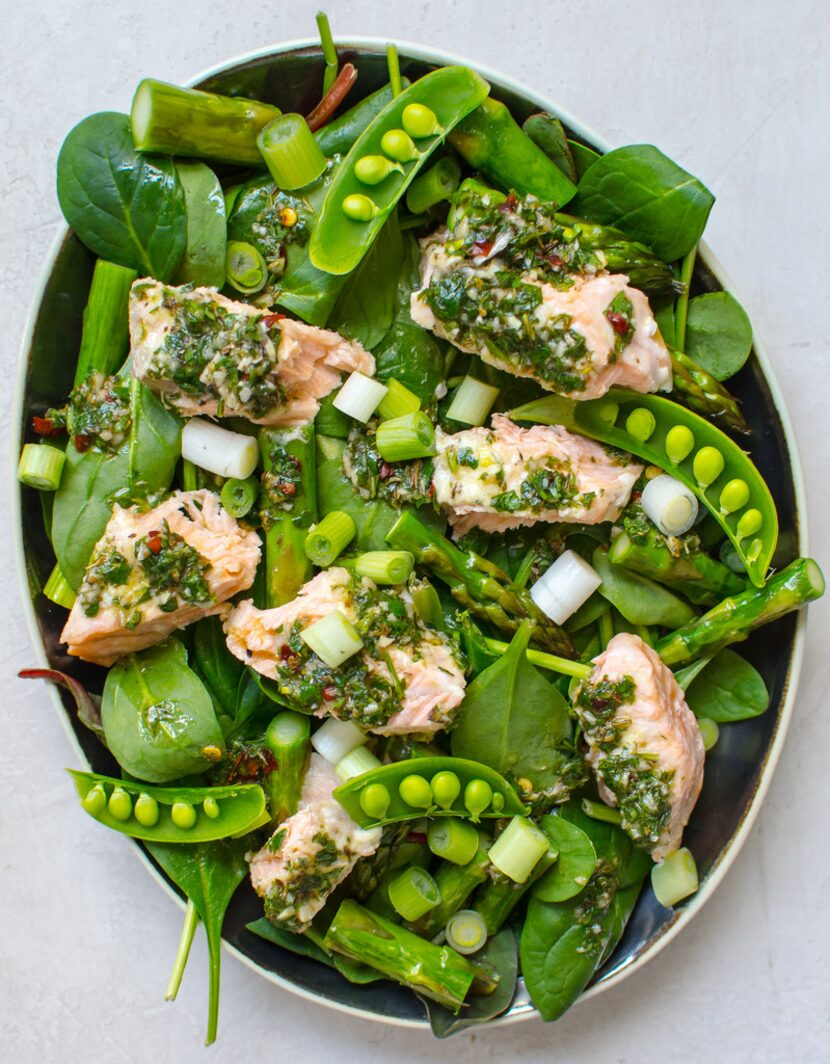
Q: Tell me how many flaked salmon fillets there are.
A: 7